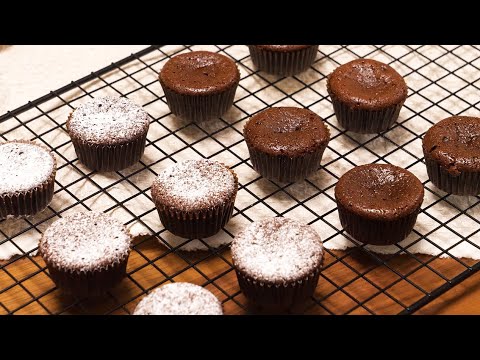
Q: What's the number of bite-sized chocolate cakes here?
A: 12